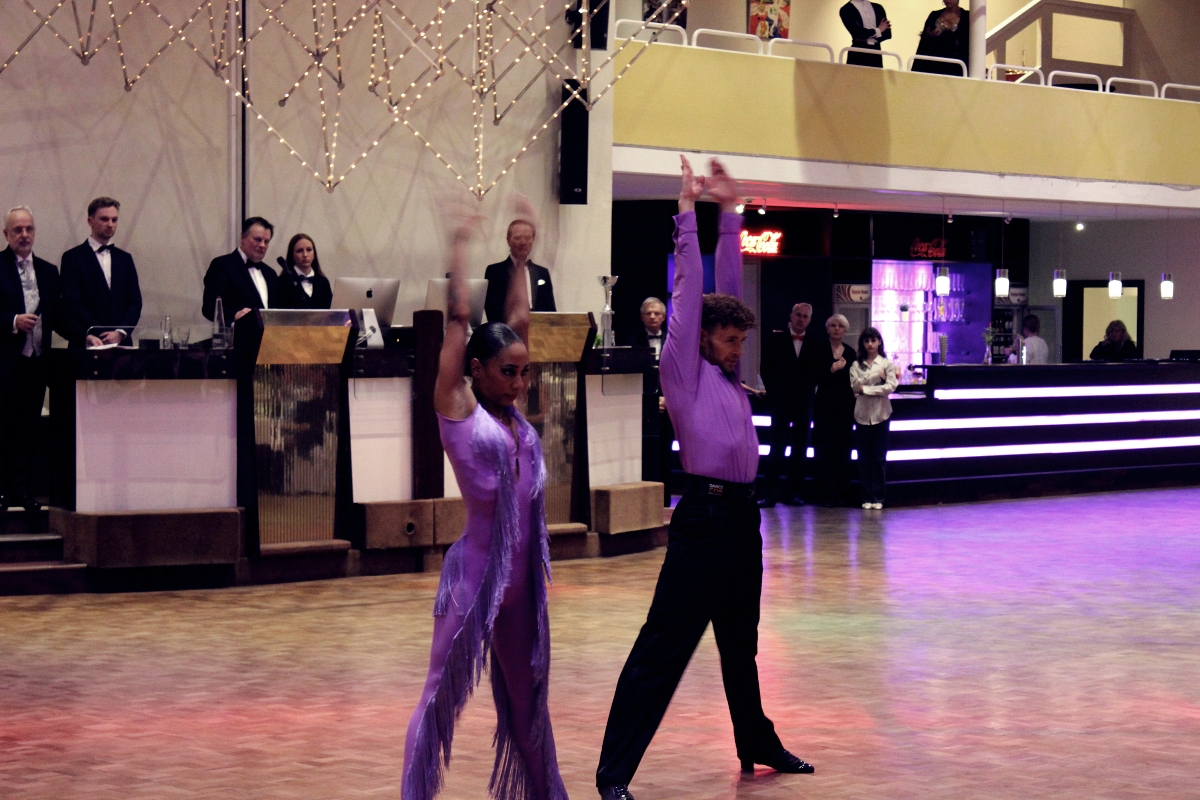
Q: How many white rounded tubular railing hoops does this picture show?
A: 9